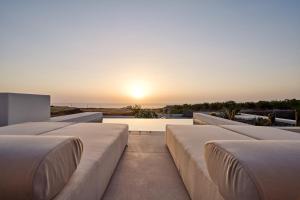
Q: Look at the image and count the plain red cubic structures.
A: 0